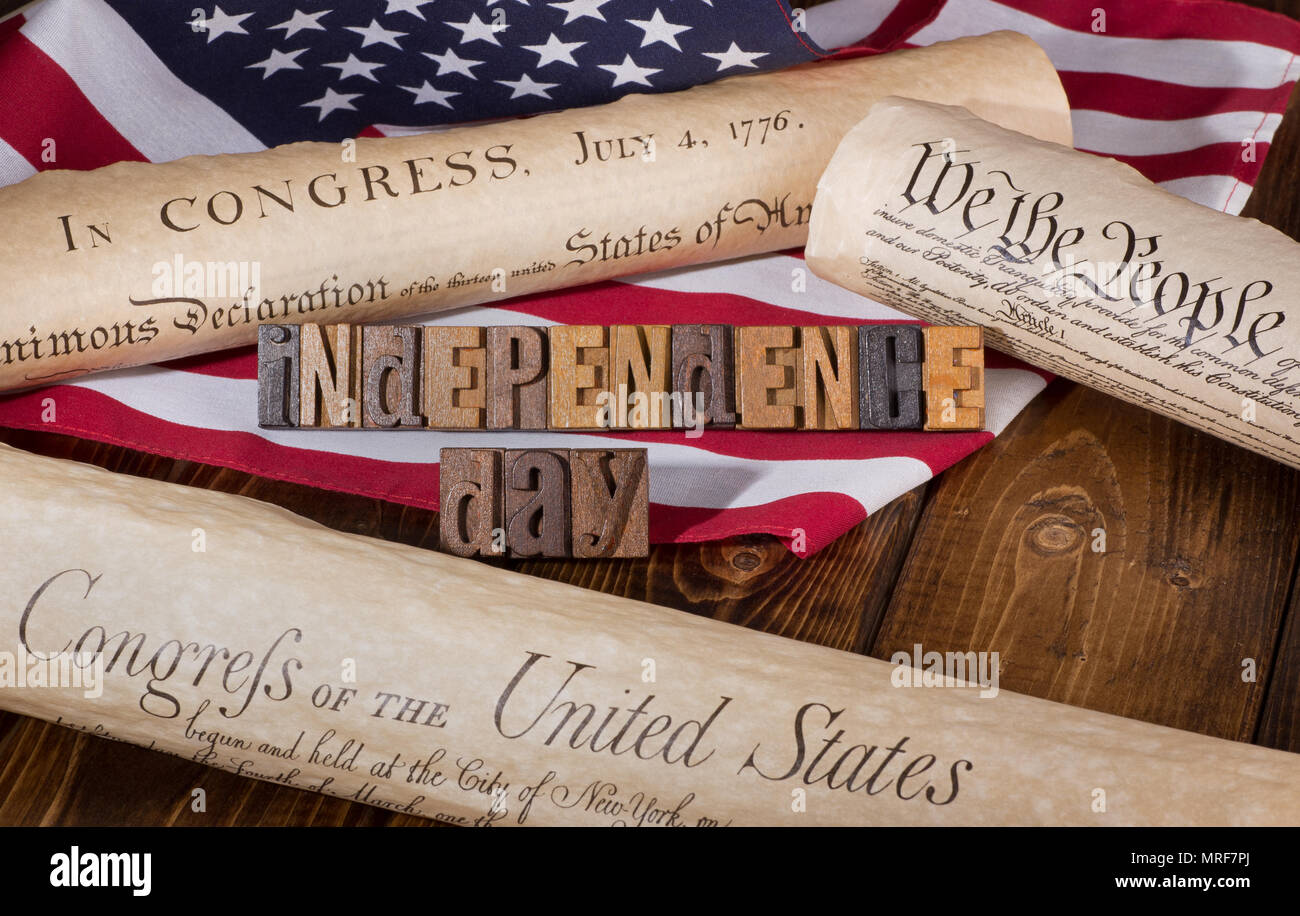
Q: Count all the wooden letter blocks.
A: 15